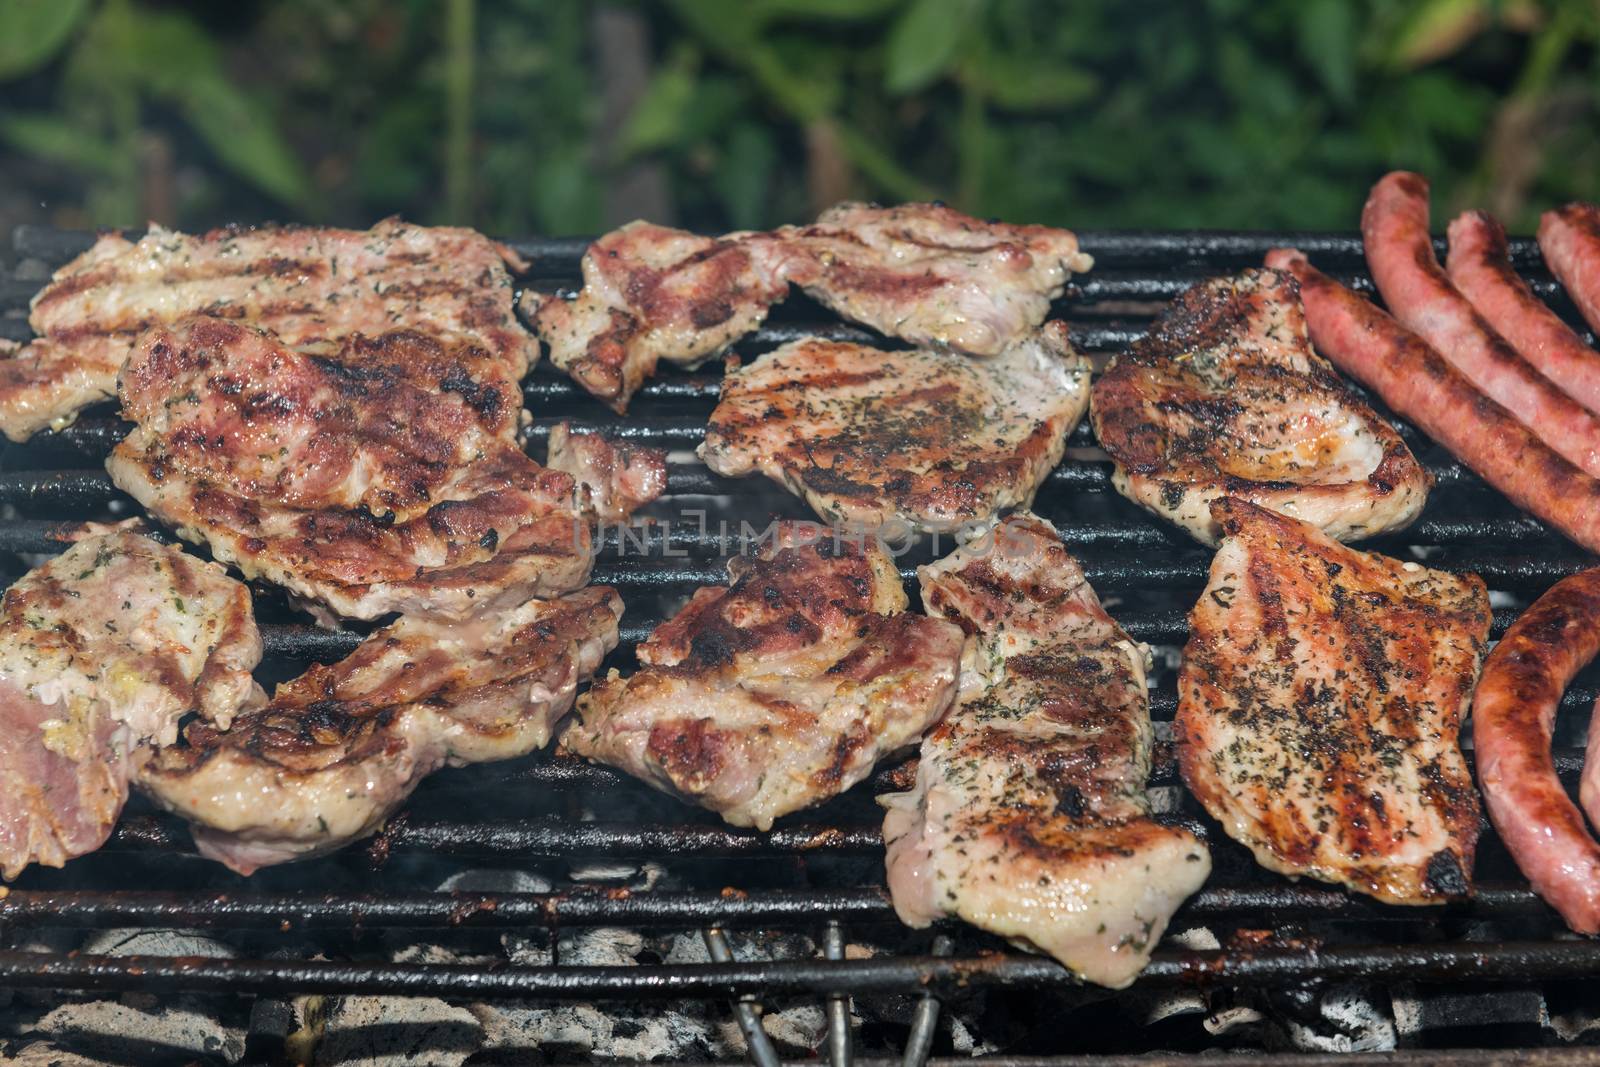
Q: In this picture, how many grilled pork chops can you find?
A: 10